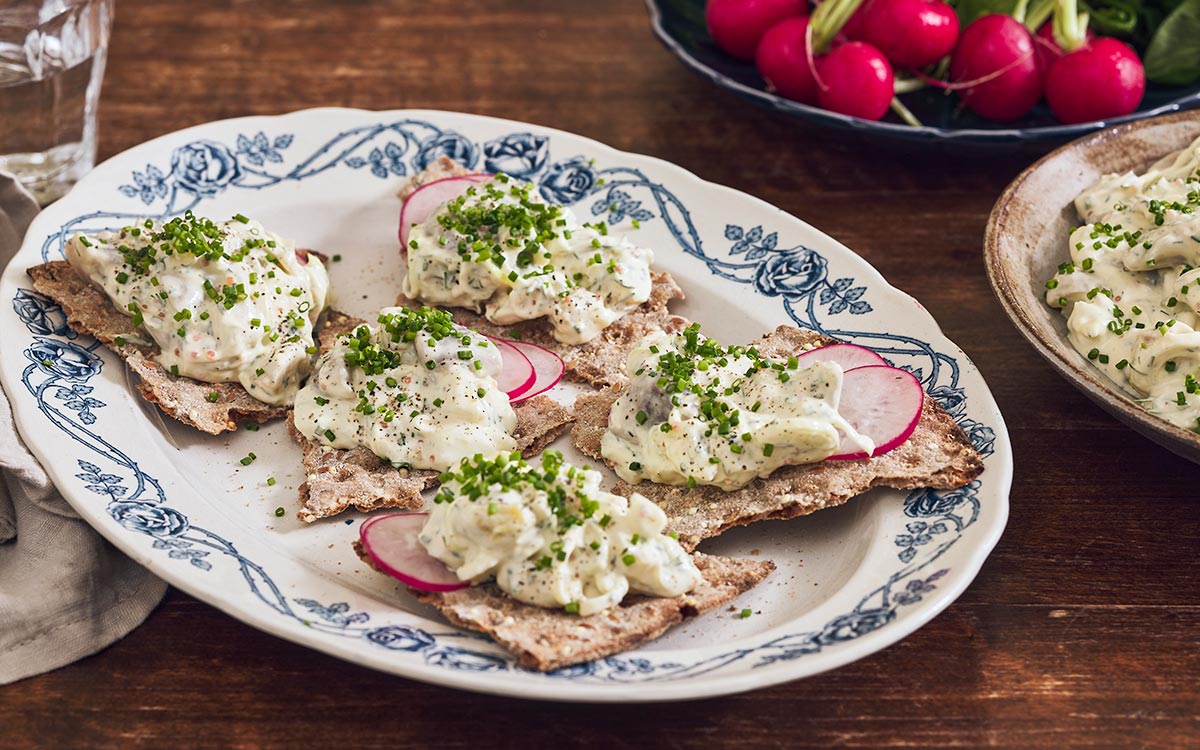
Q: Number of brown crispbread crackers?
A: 5